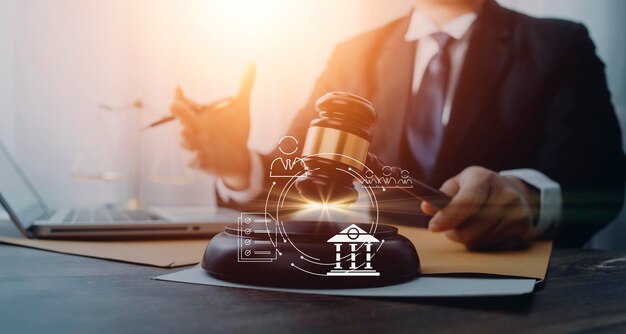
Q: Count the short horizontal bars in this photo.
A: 4